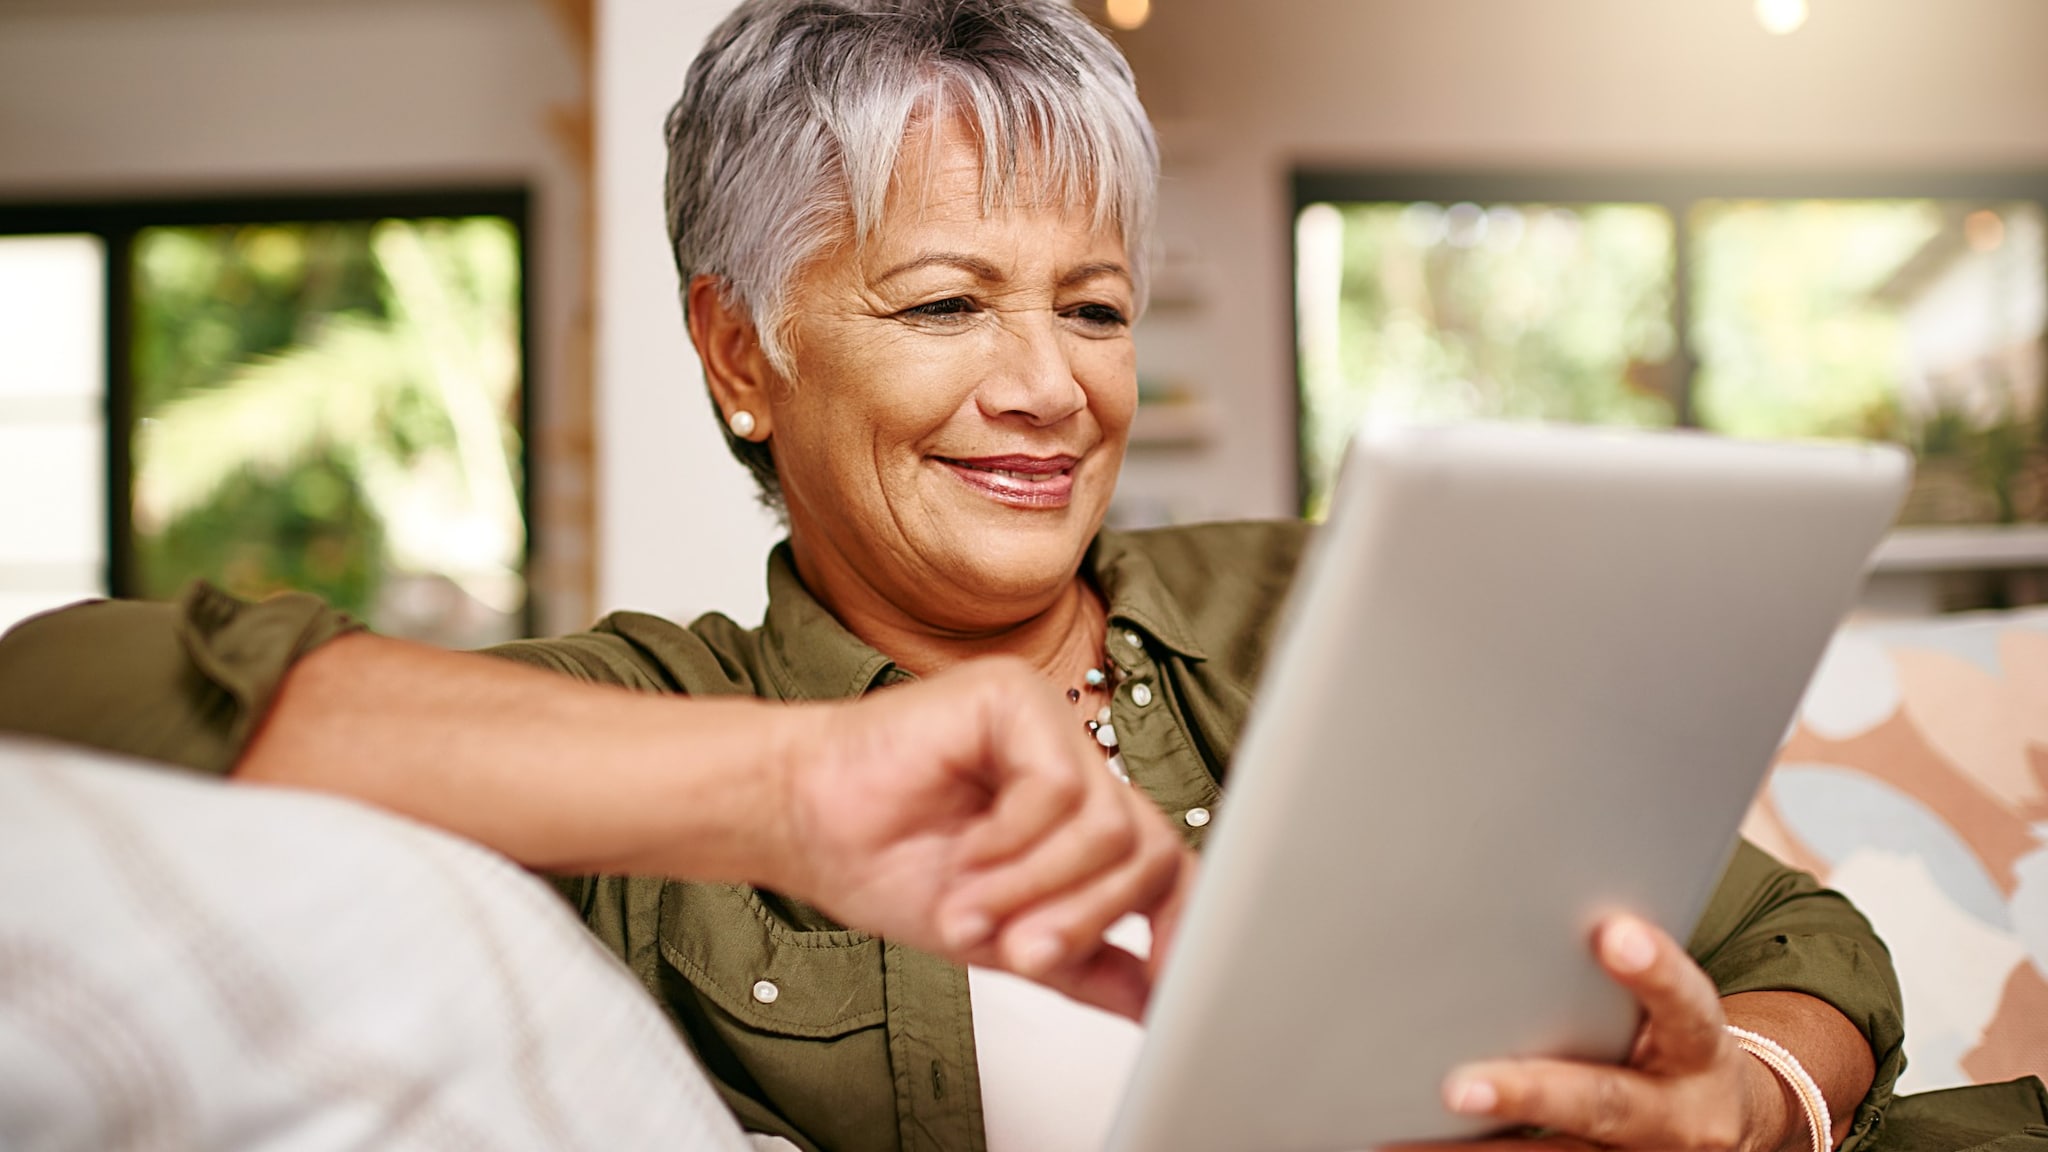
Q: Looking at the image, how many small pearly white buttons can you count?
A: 4